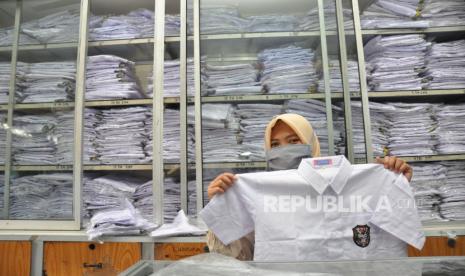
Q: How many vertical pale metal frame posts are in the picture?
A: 8